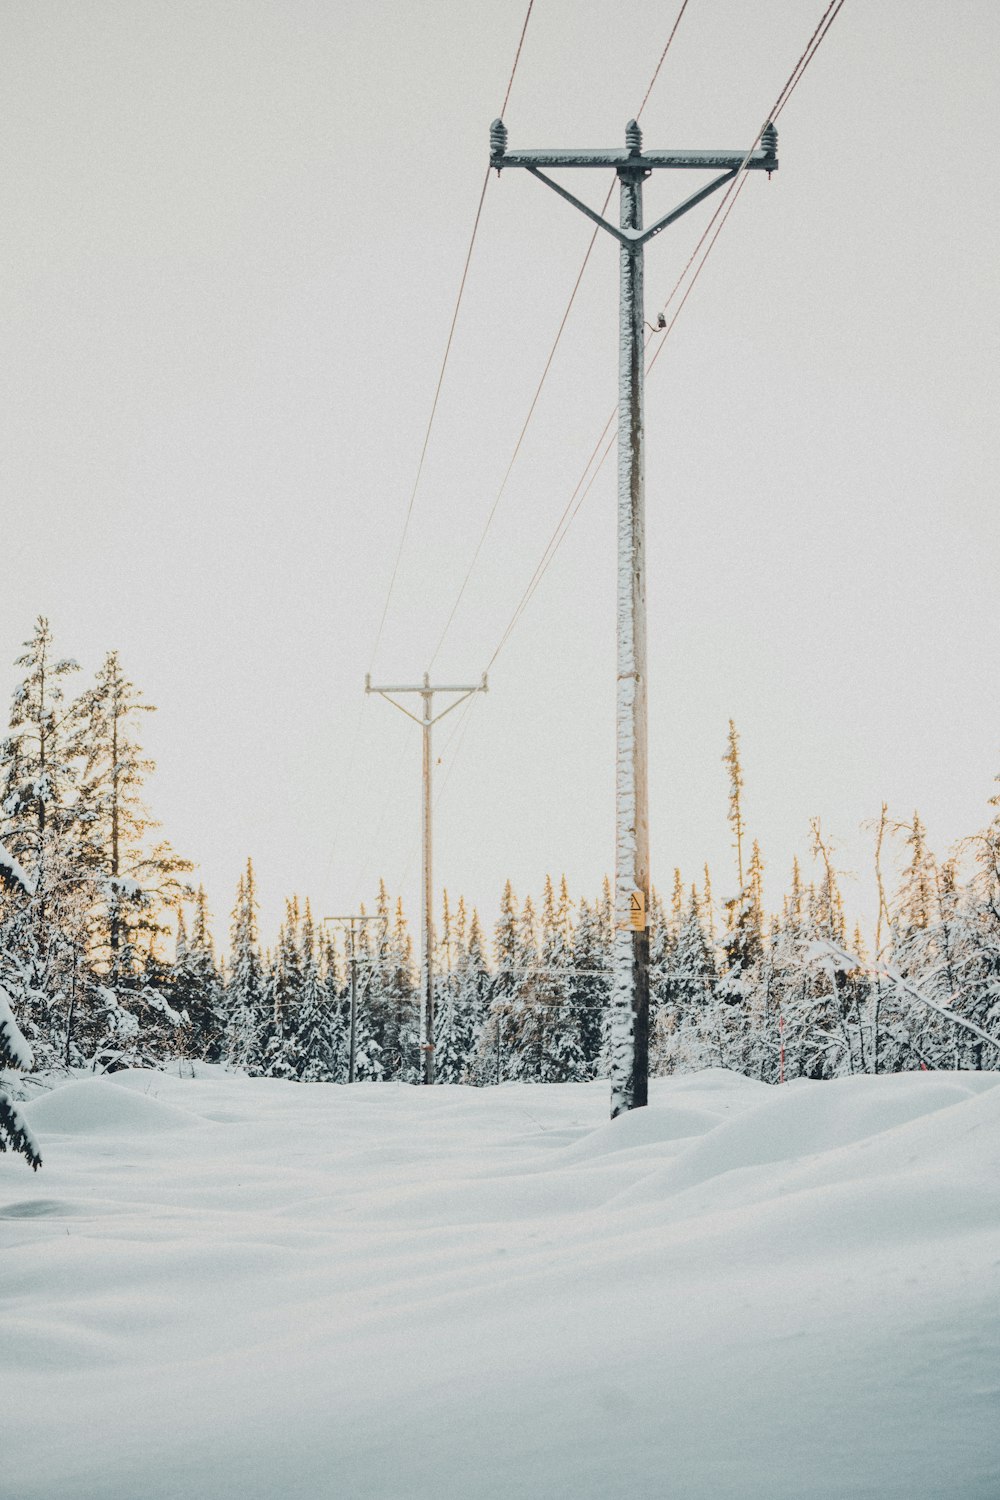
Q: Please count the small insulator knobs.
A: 6